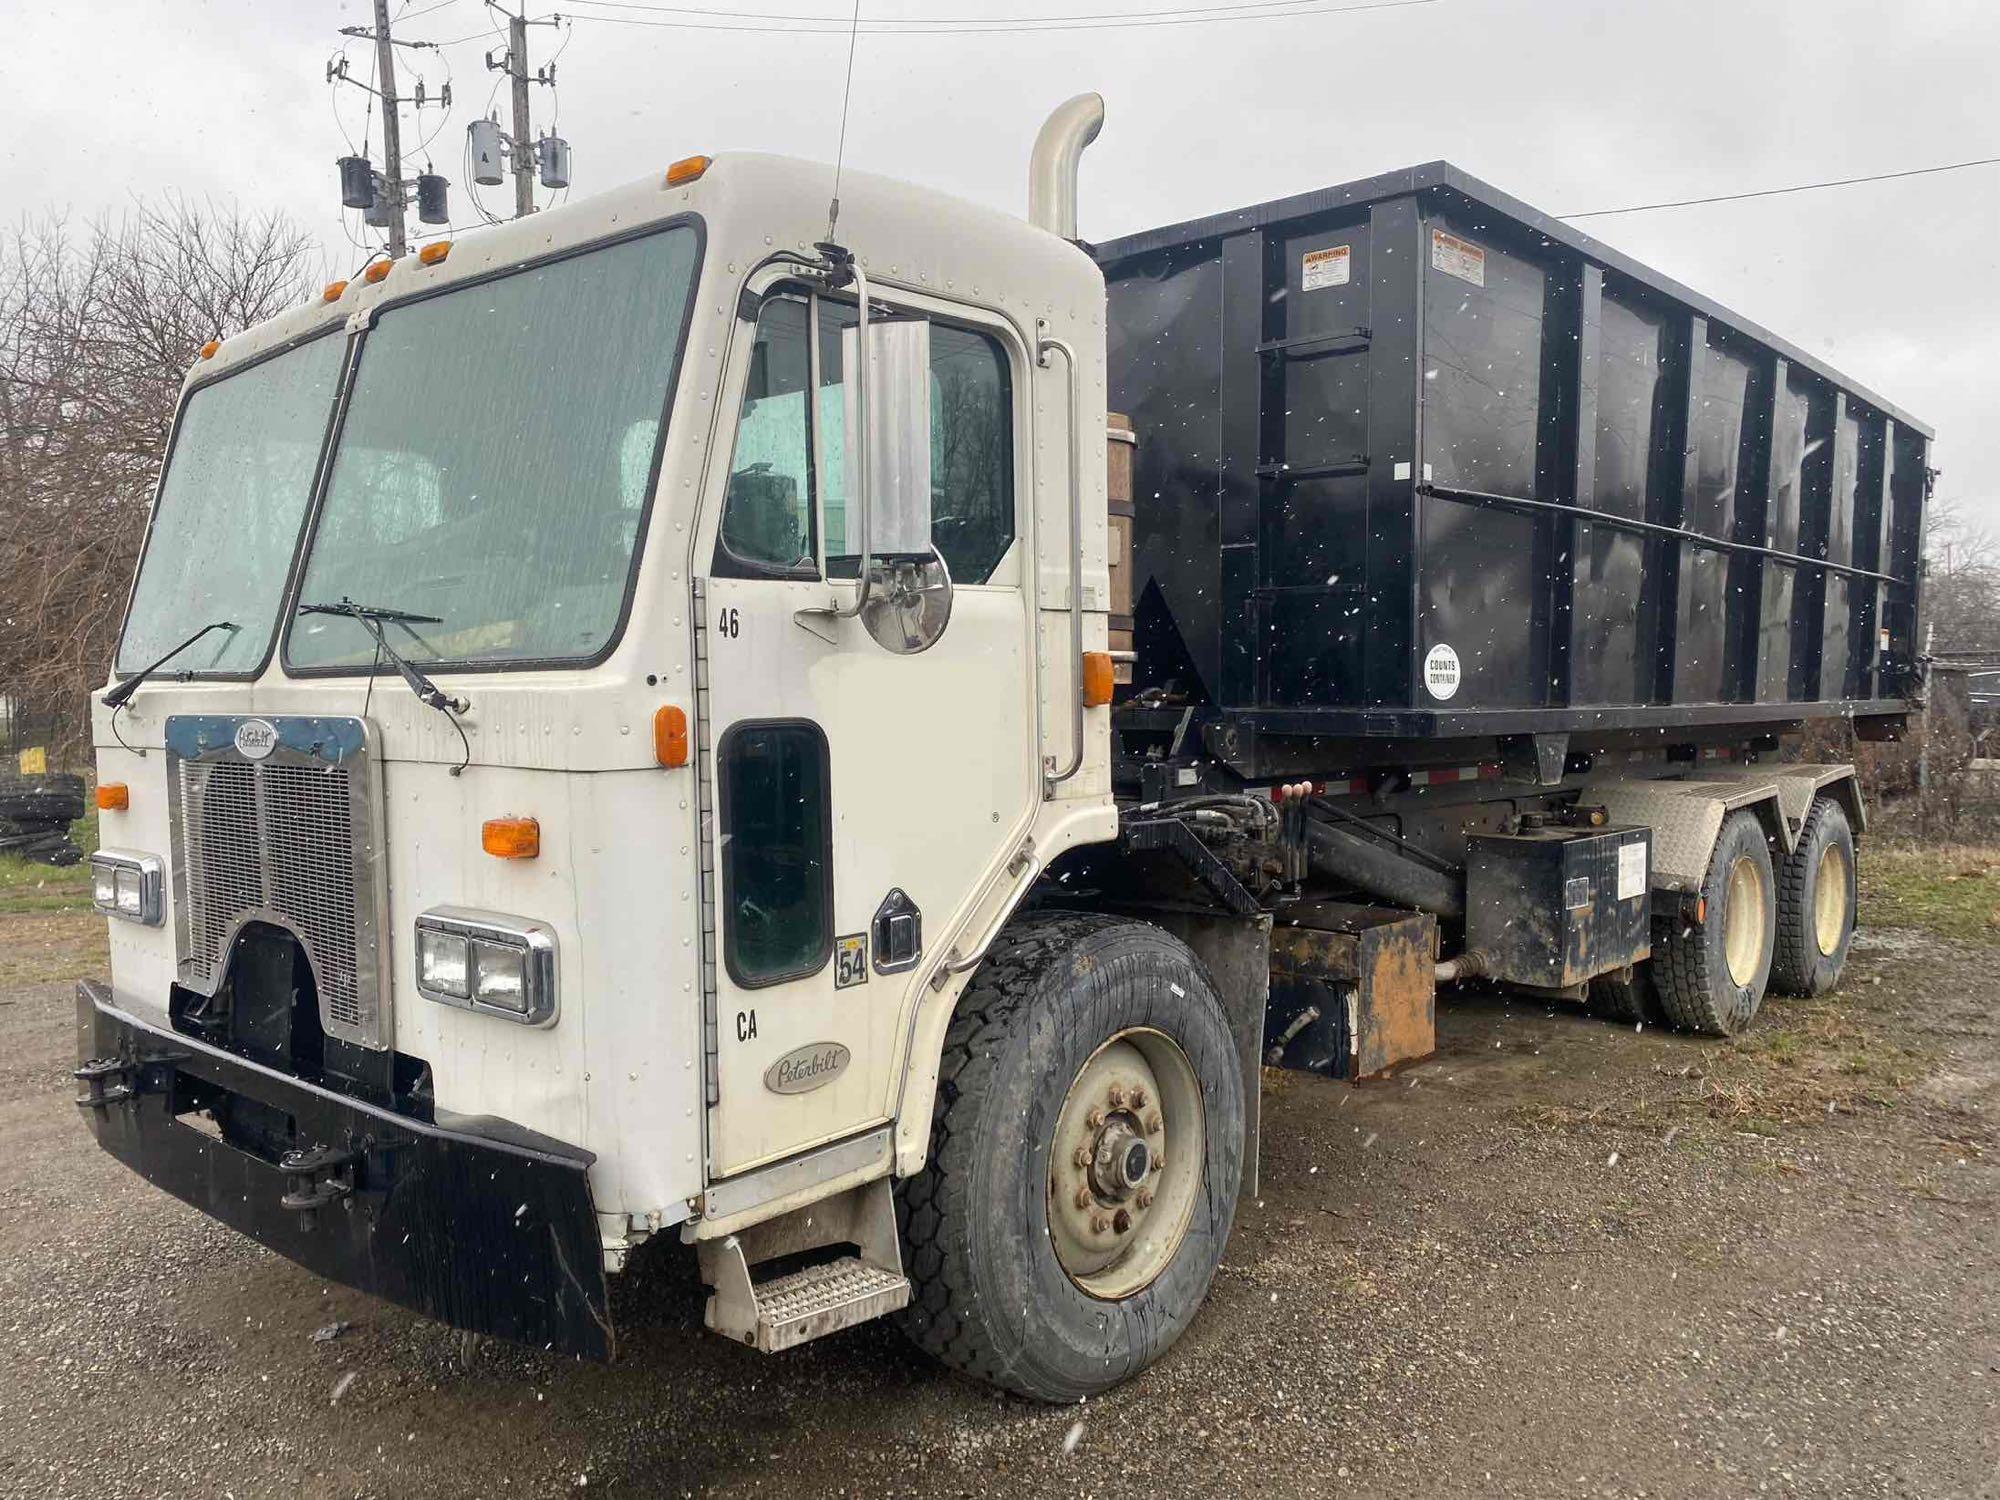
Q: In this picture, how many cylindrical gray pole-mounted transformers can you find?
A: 5